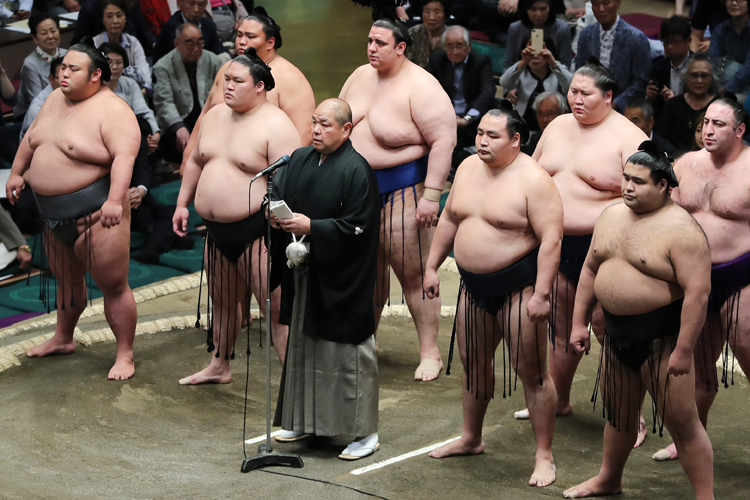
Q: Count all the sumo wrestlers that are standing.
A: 8